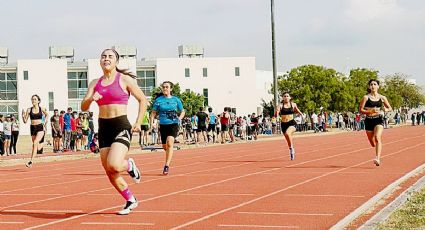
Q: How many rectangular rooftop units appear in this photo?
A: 4